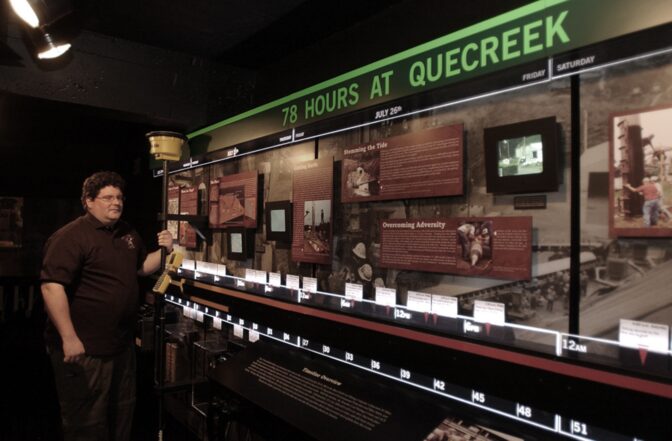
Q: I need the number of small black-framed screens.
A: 3